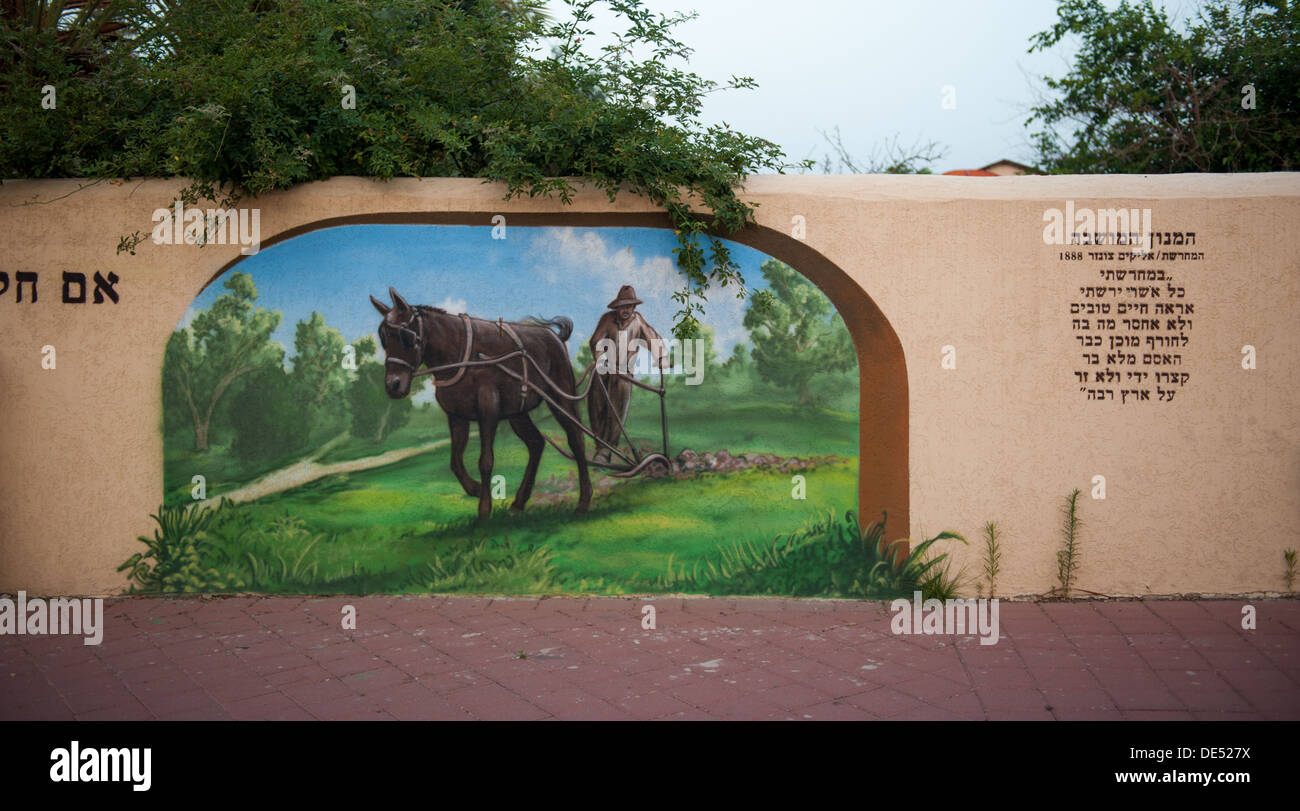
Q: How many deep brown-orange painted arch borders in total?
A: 1